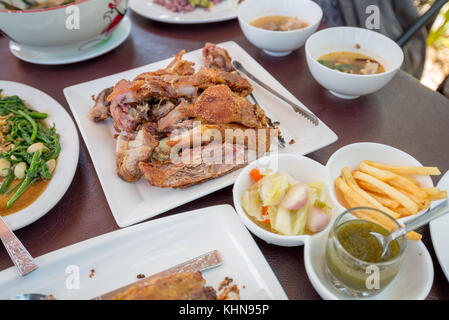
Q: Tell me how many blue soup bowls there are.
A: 0